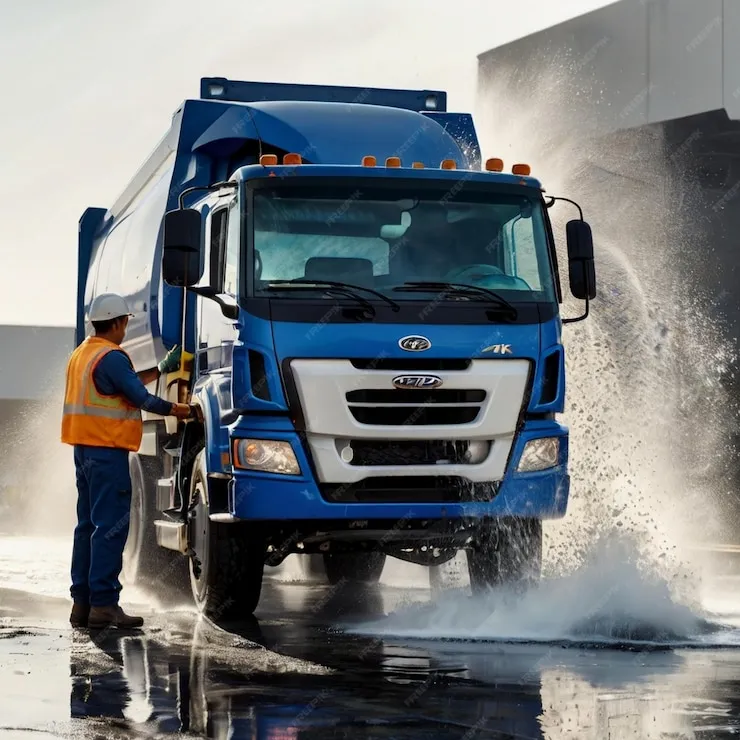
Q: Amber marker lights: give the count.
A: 8